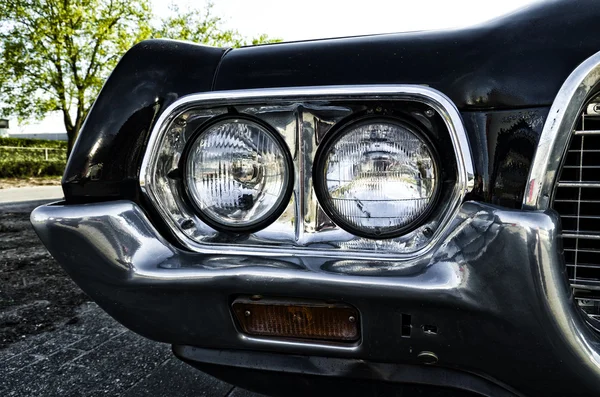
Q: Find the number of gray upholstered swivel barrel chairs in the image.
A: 0